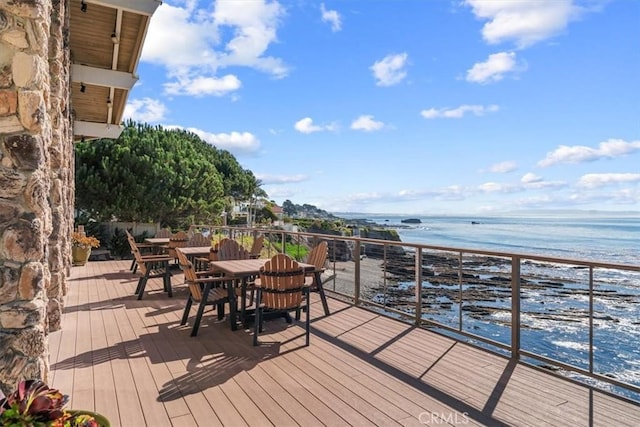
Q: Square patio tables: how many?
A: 3